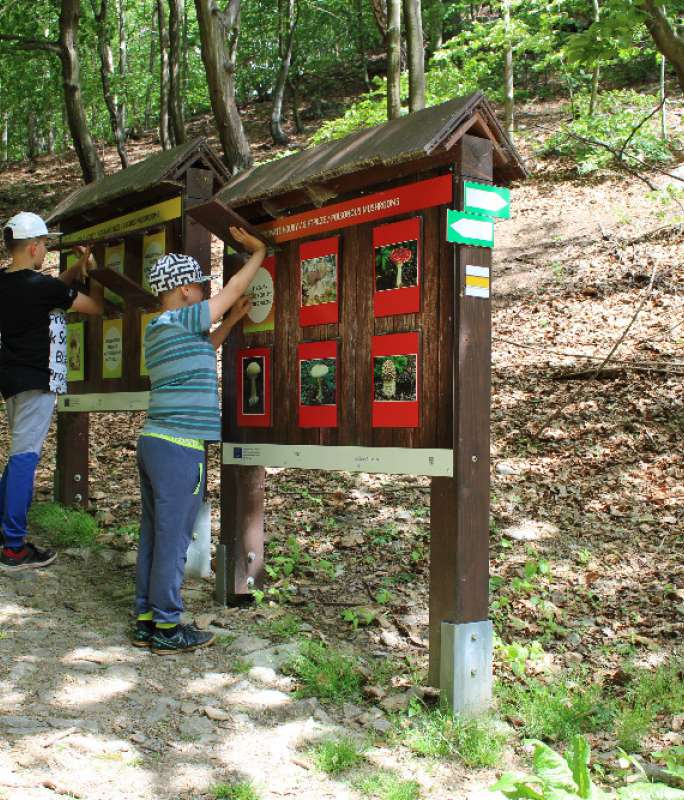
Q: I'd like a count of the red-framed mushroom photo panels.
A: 5